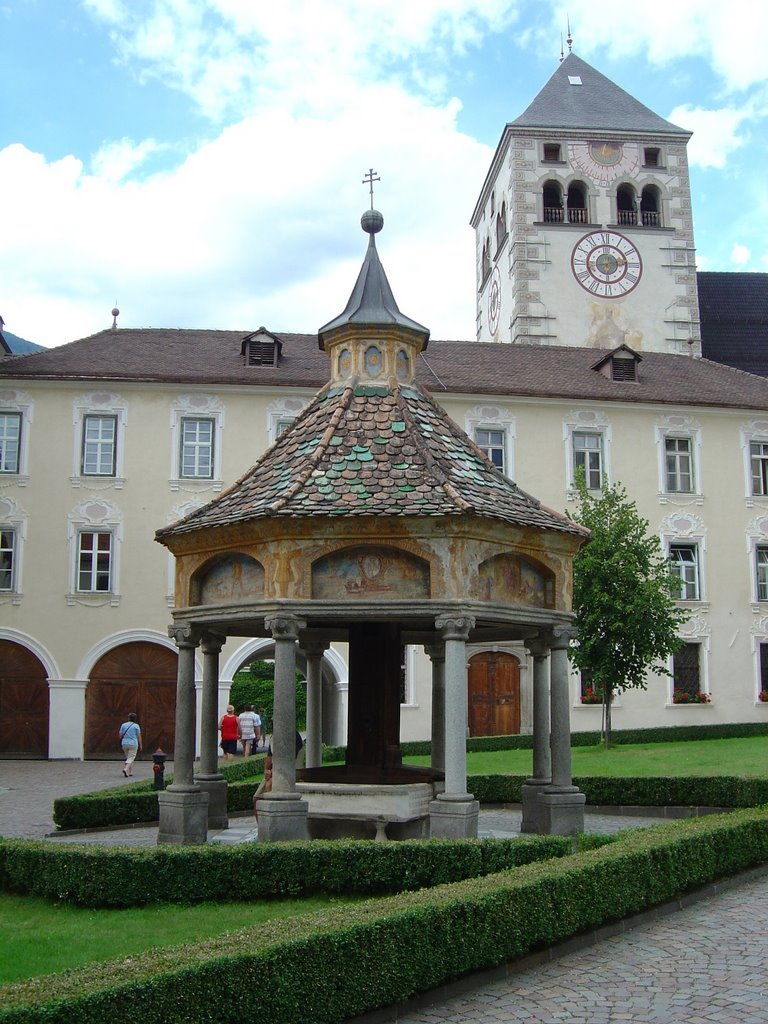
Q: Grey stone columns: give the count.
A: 8